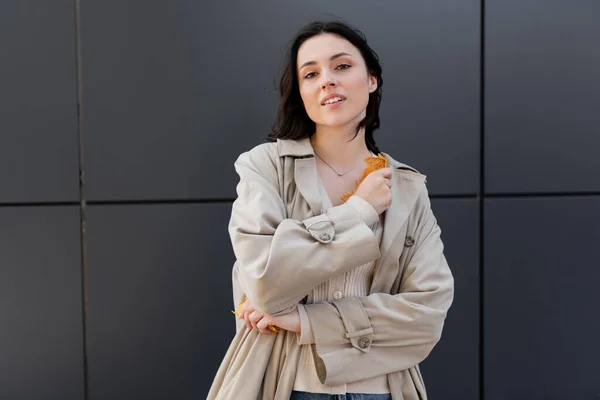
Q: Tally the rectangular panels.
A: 6